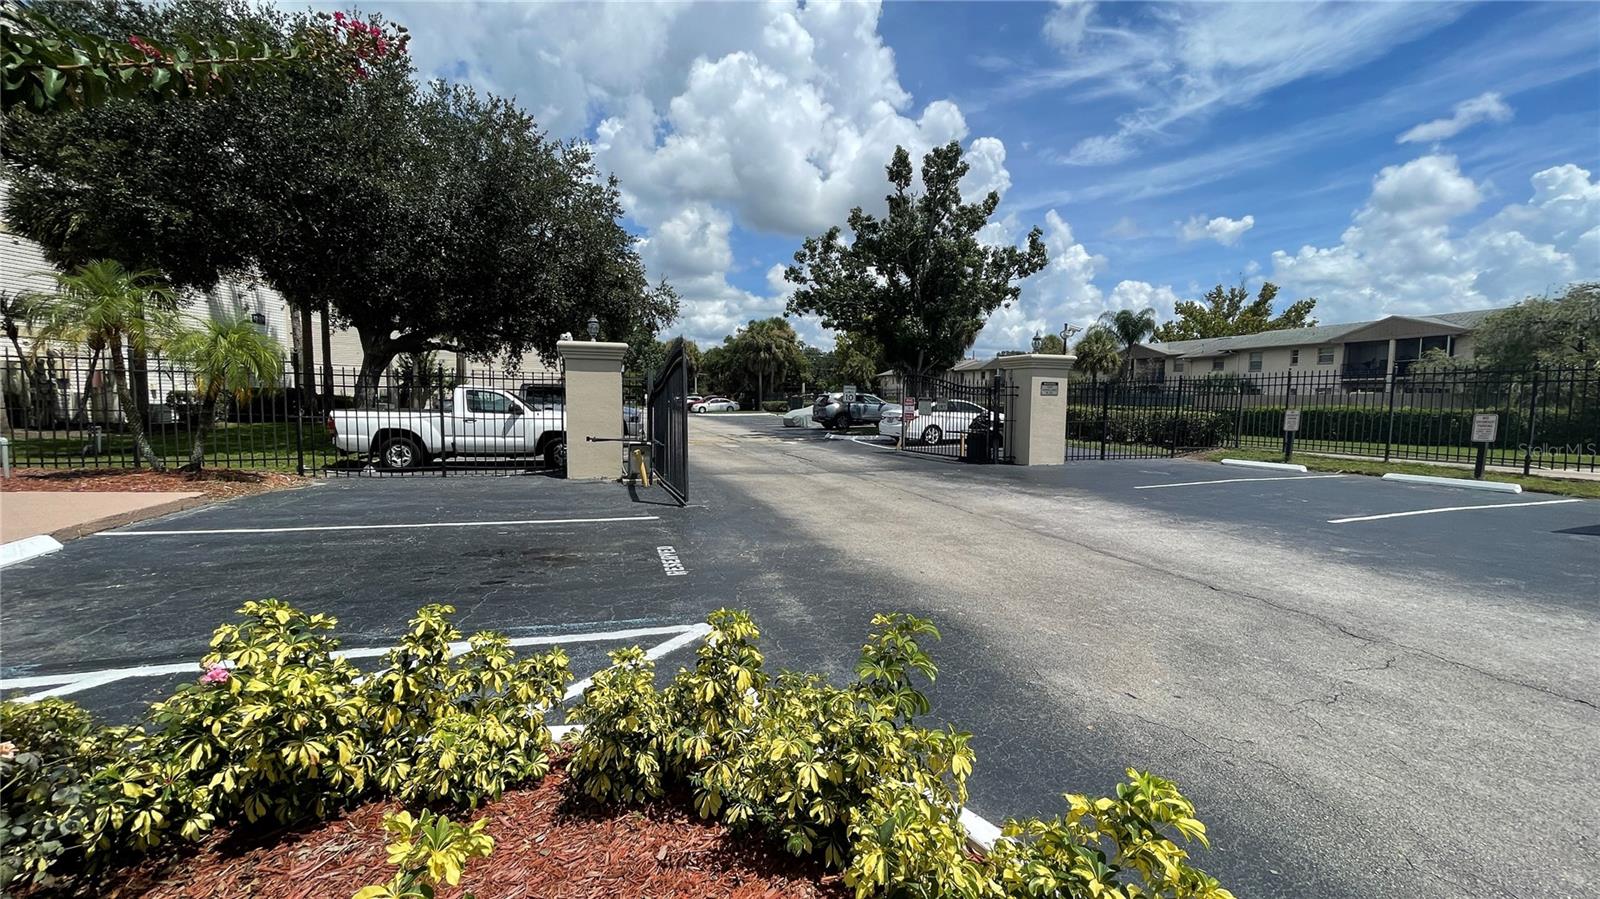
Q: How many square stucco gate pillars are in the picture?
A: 2